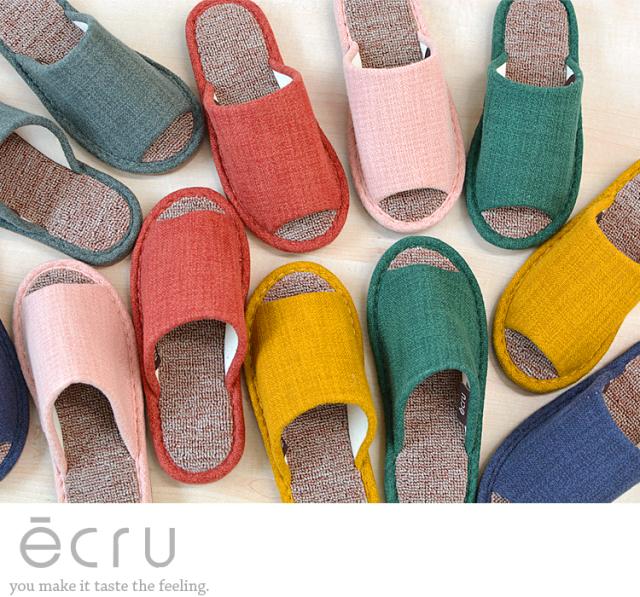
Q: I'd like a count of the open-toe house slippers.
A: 12